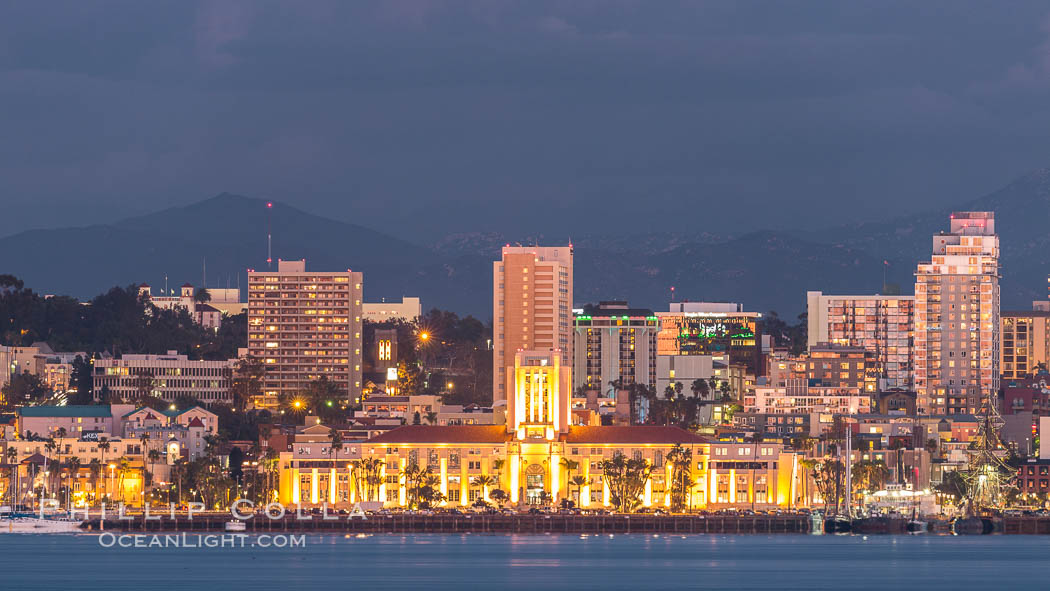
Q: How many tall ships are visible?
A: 1